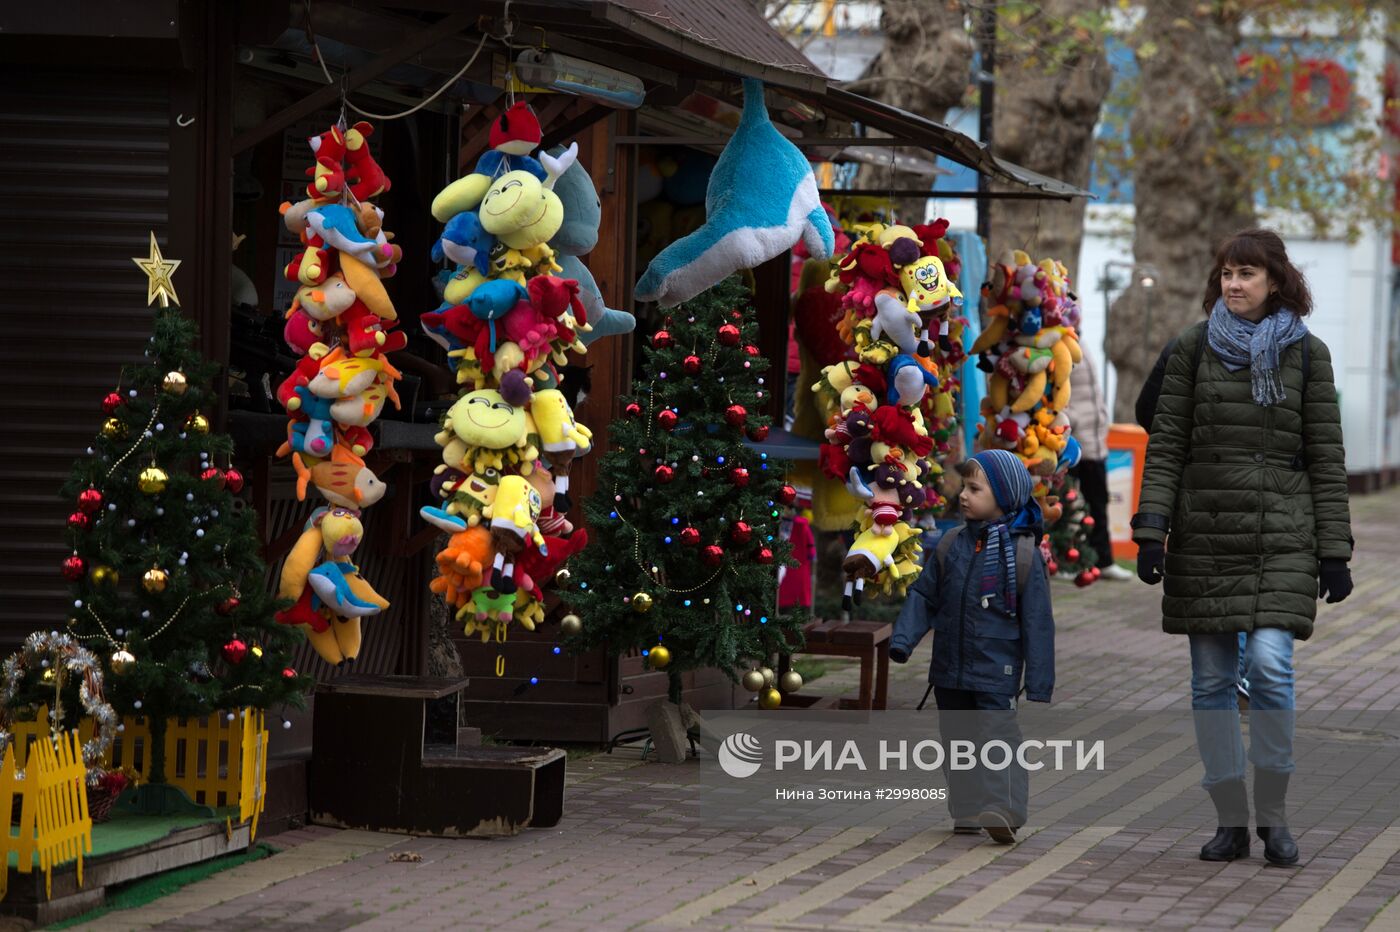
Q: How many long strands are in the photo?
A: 4